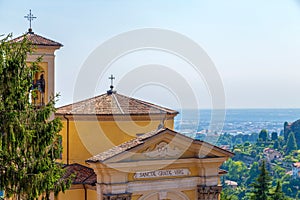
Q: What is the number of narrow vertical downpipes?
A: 2